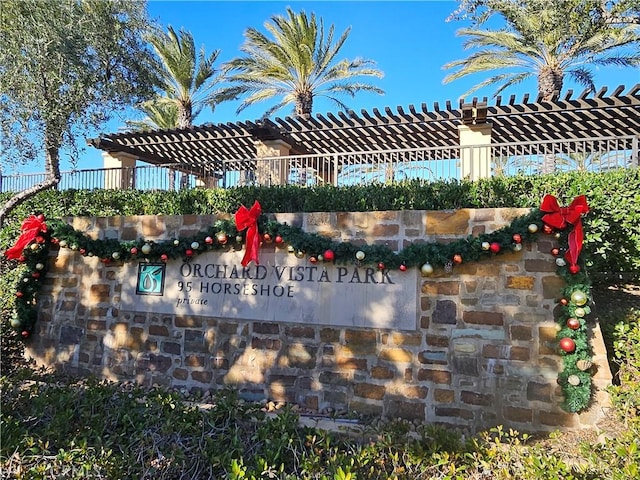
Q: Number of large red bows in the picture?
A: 3